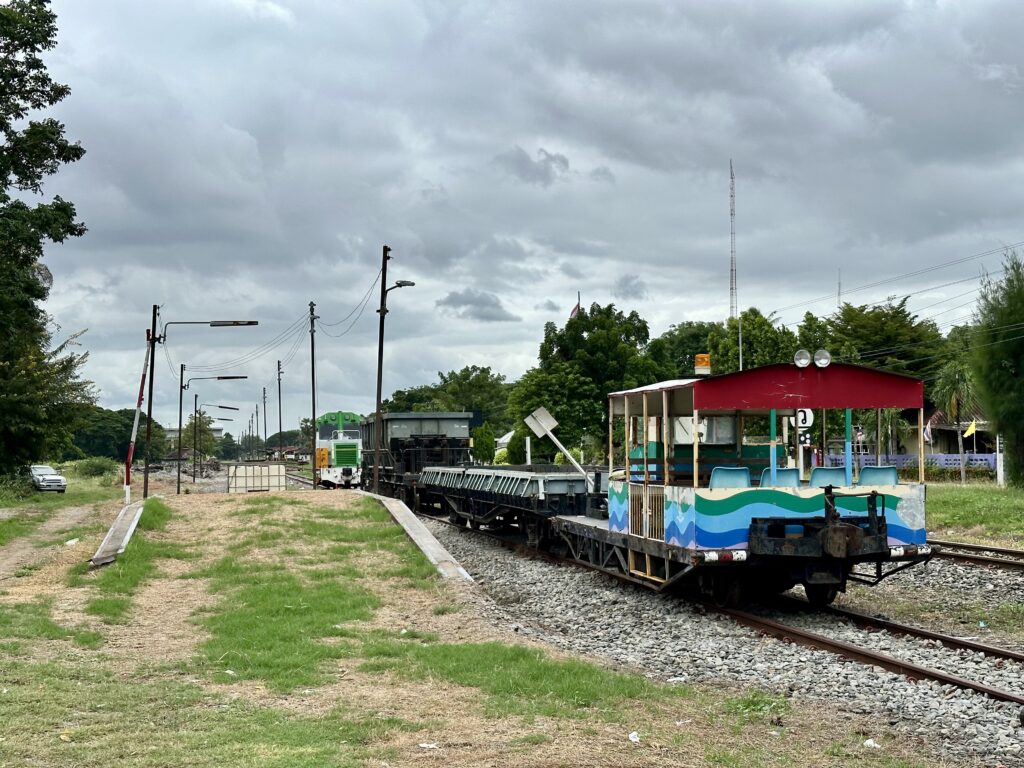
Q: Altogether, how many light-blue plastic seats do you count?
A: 4